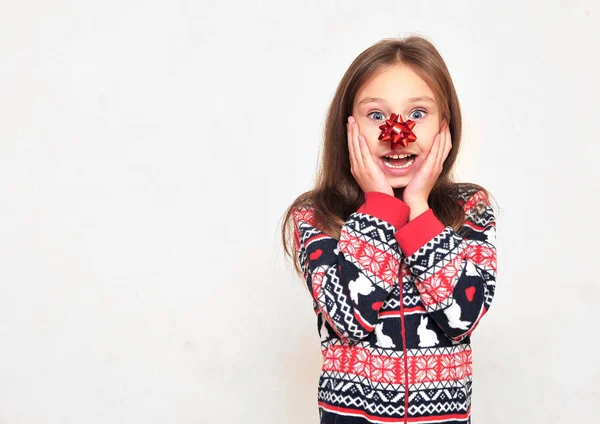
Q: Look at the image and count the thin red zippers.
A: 1